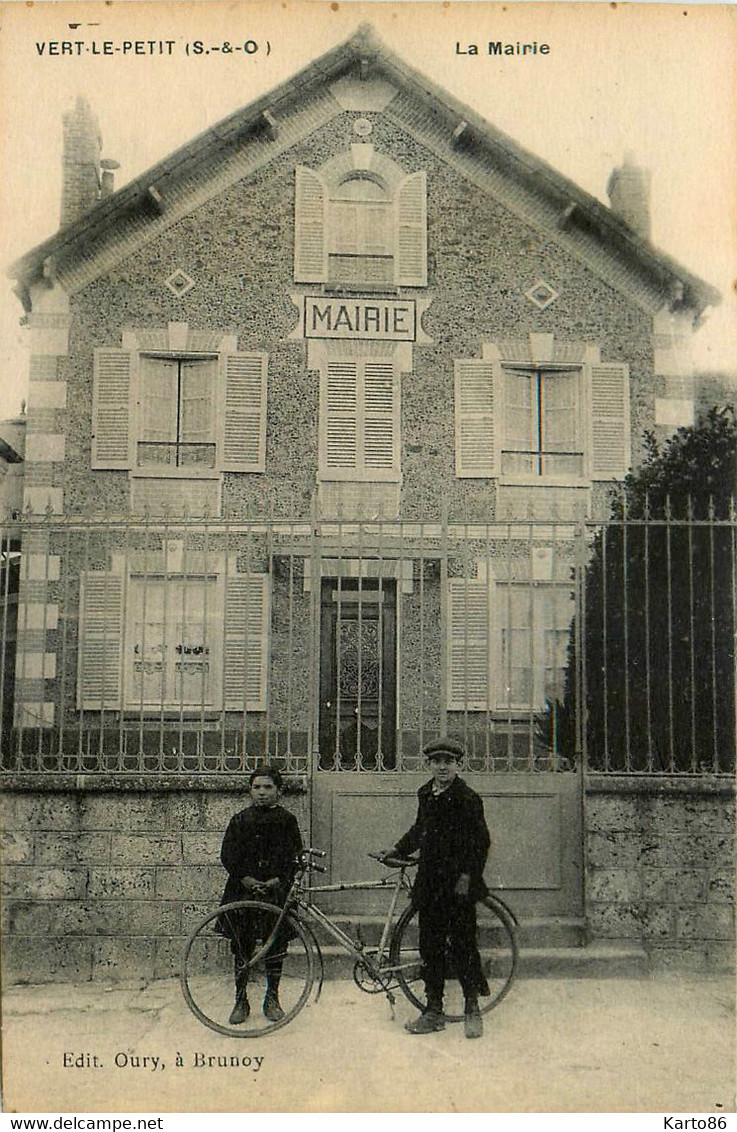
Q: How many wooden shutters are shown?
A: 11